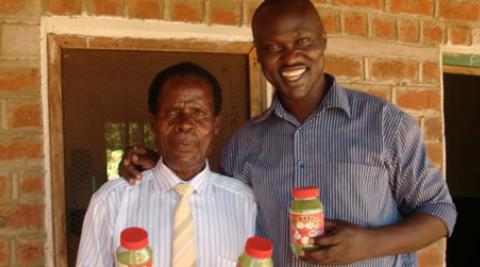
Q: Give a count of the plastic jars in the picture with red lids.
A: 3